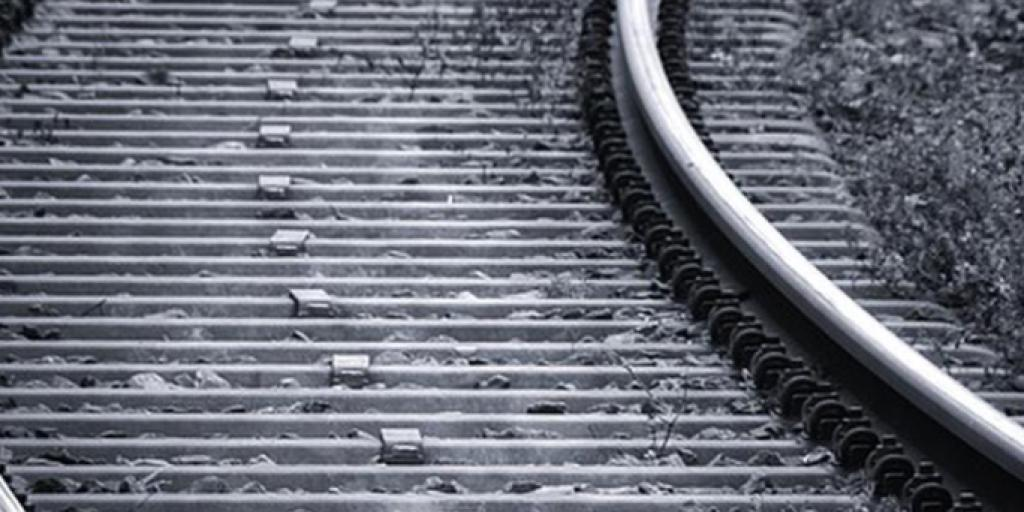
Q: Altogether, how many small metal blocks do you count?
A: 9